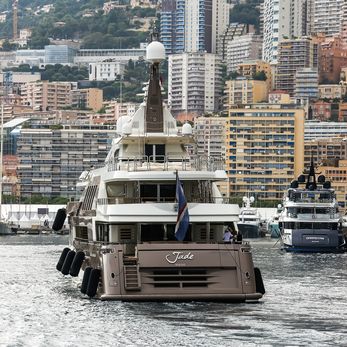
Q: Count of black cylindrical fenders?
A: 7